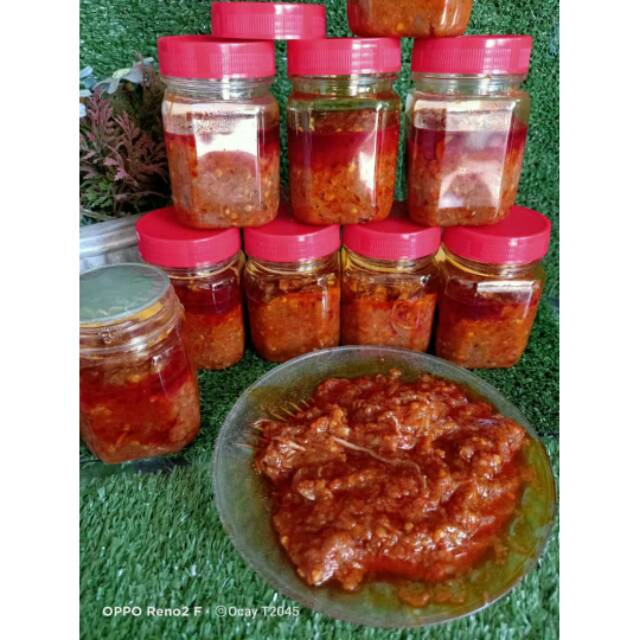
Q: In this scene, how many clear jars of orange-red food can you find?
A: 9